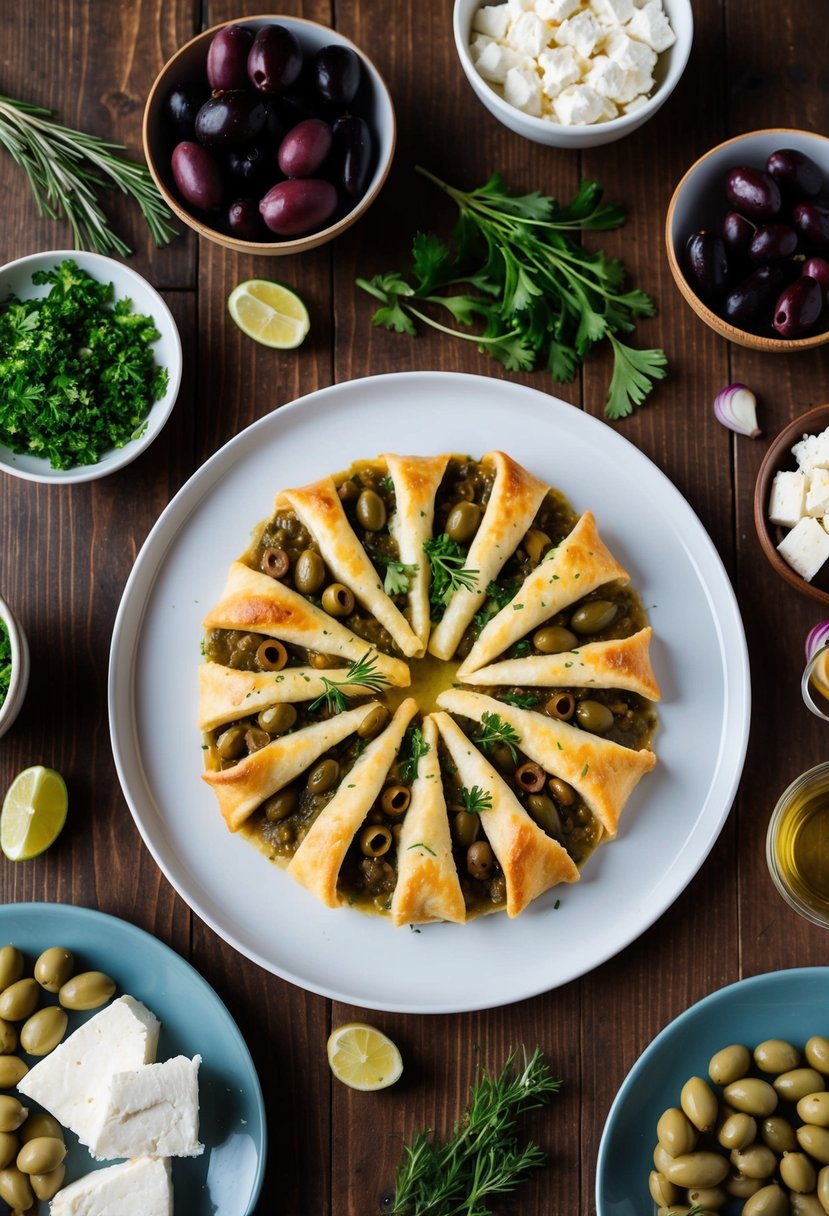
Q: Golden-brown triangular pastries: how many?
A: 12